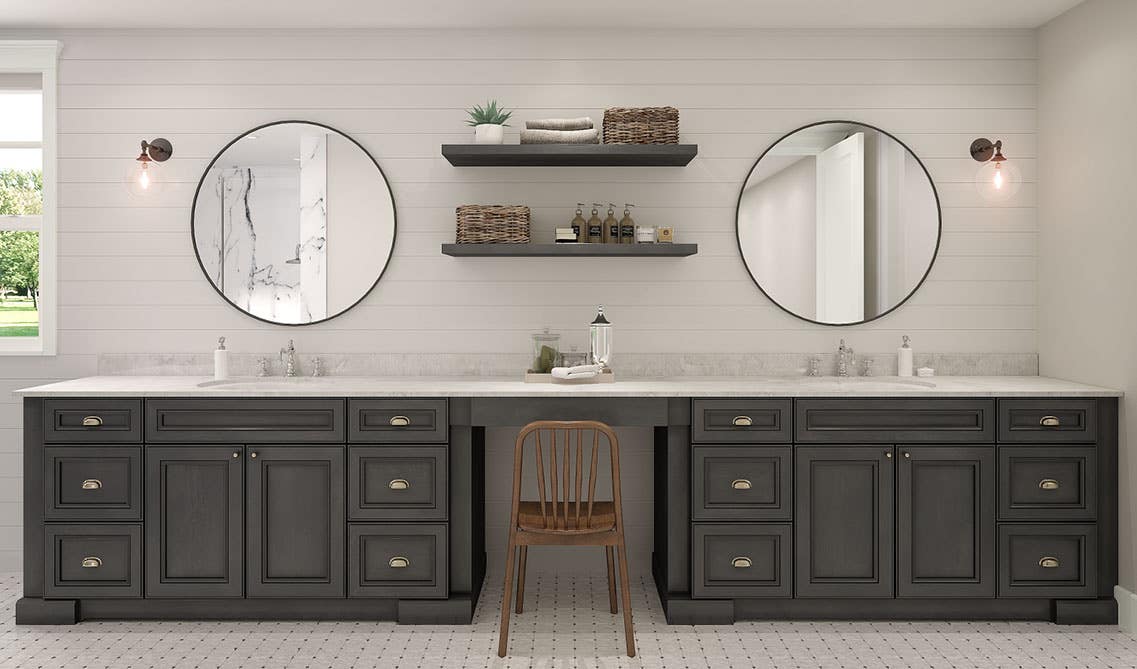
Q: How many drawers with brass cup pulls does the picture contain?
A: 12